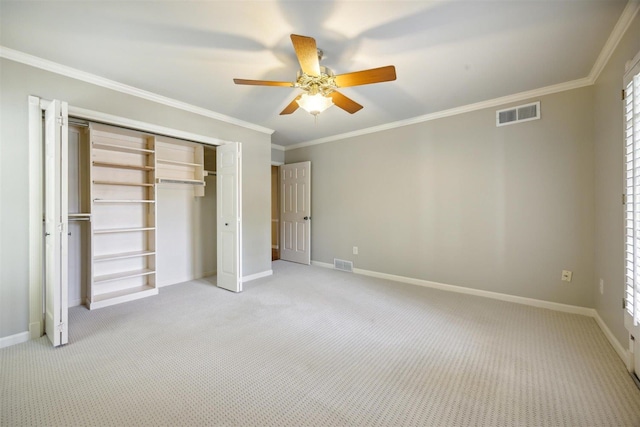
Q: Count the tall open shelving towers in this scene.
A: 1